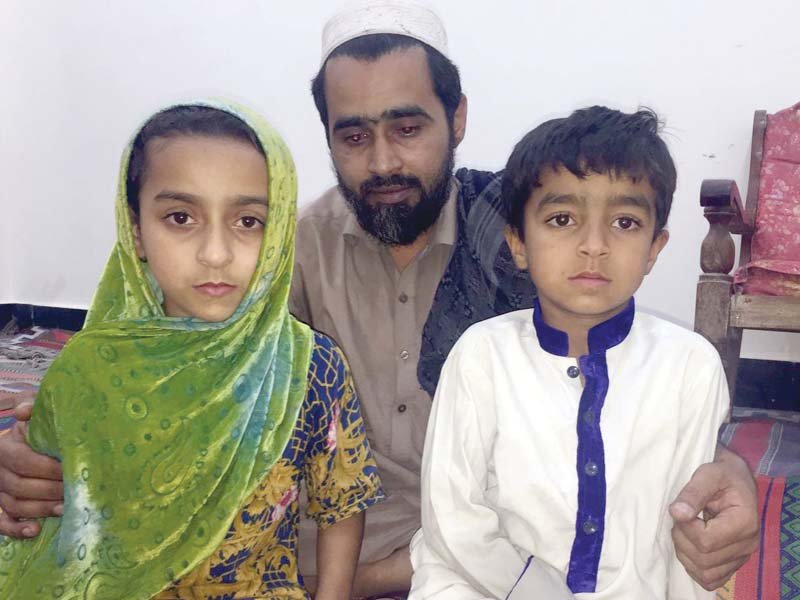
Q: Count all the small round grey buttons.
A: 7